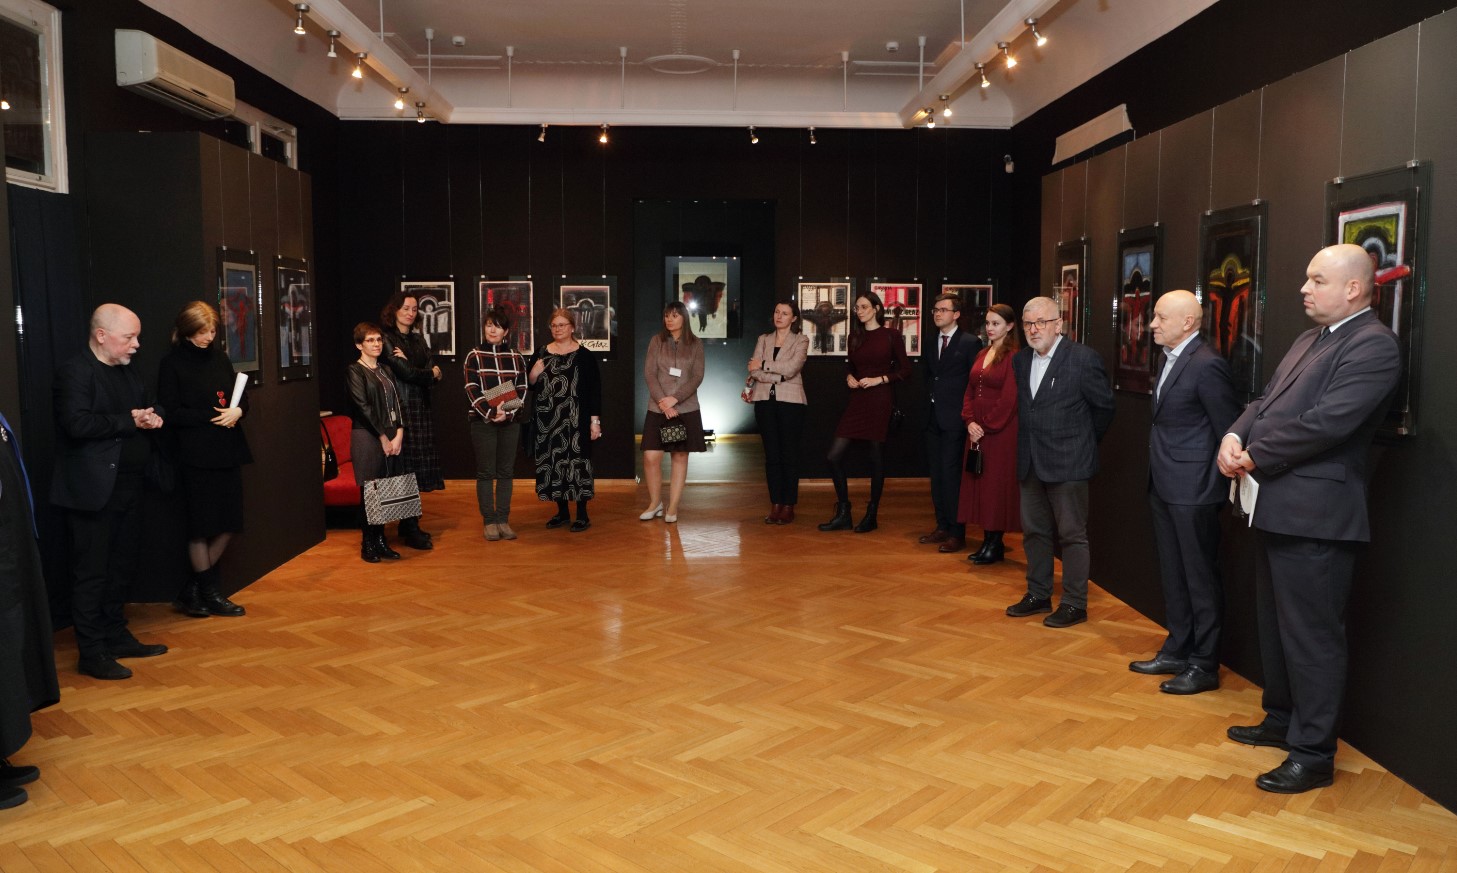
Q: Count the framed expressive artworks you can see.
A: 13